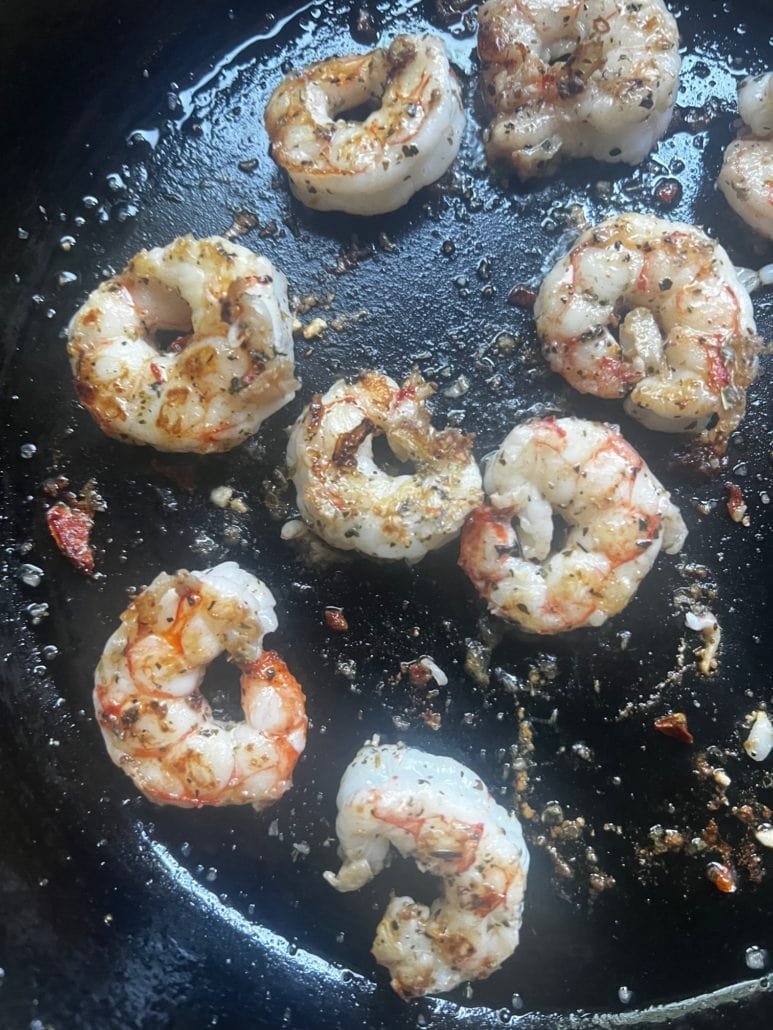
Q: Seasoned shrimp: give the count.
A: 9